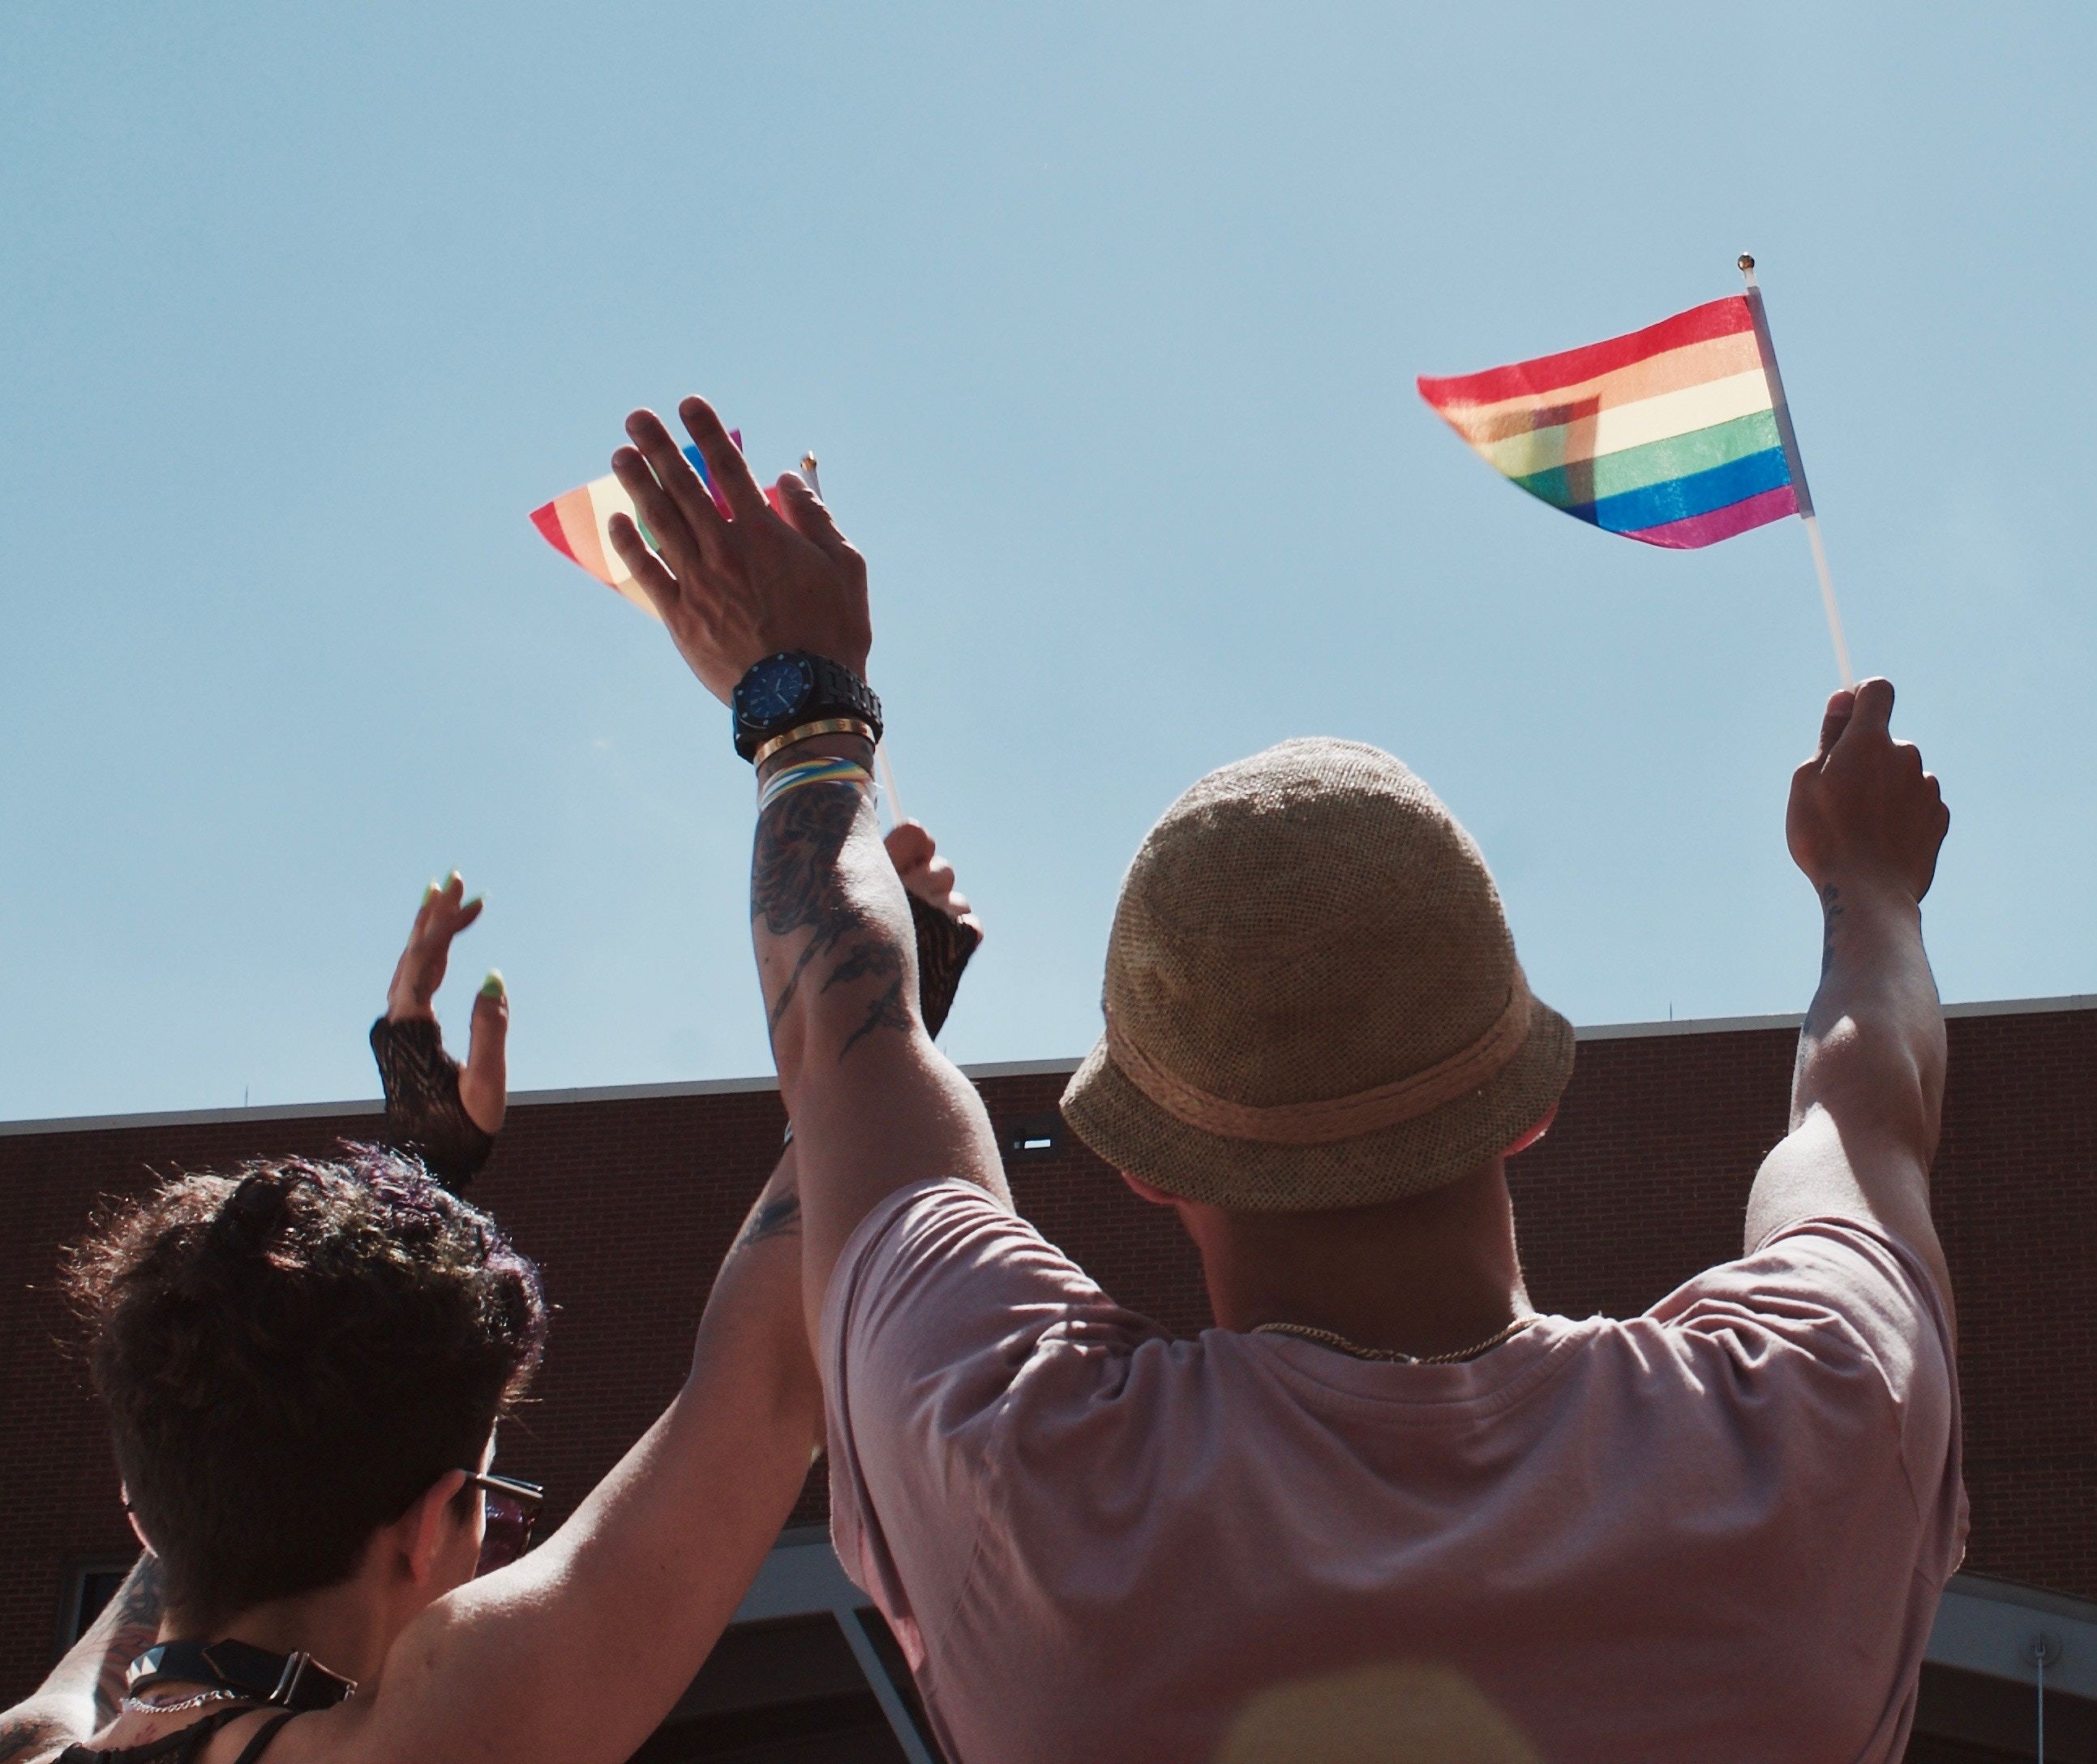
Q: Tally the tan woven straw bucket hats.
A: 1